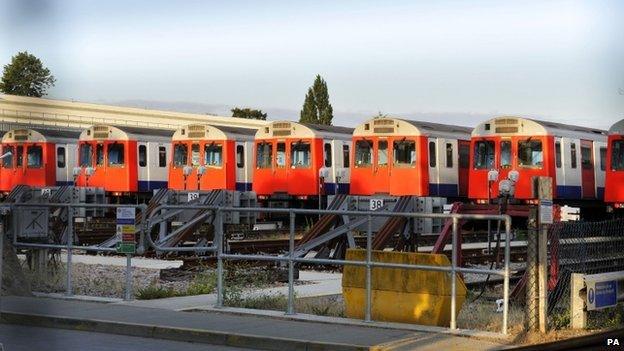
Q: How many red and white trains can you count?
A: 7